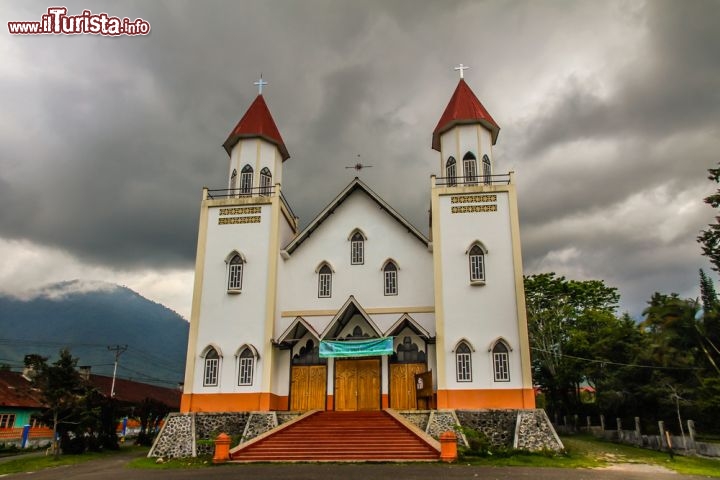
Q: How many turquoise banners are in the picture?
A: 1